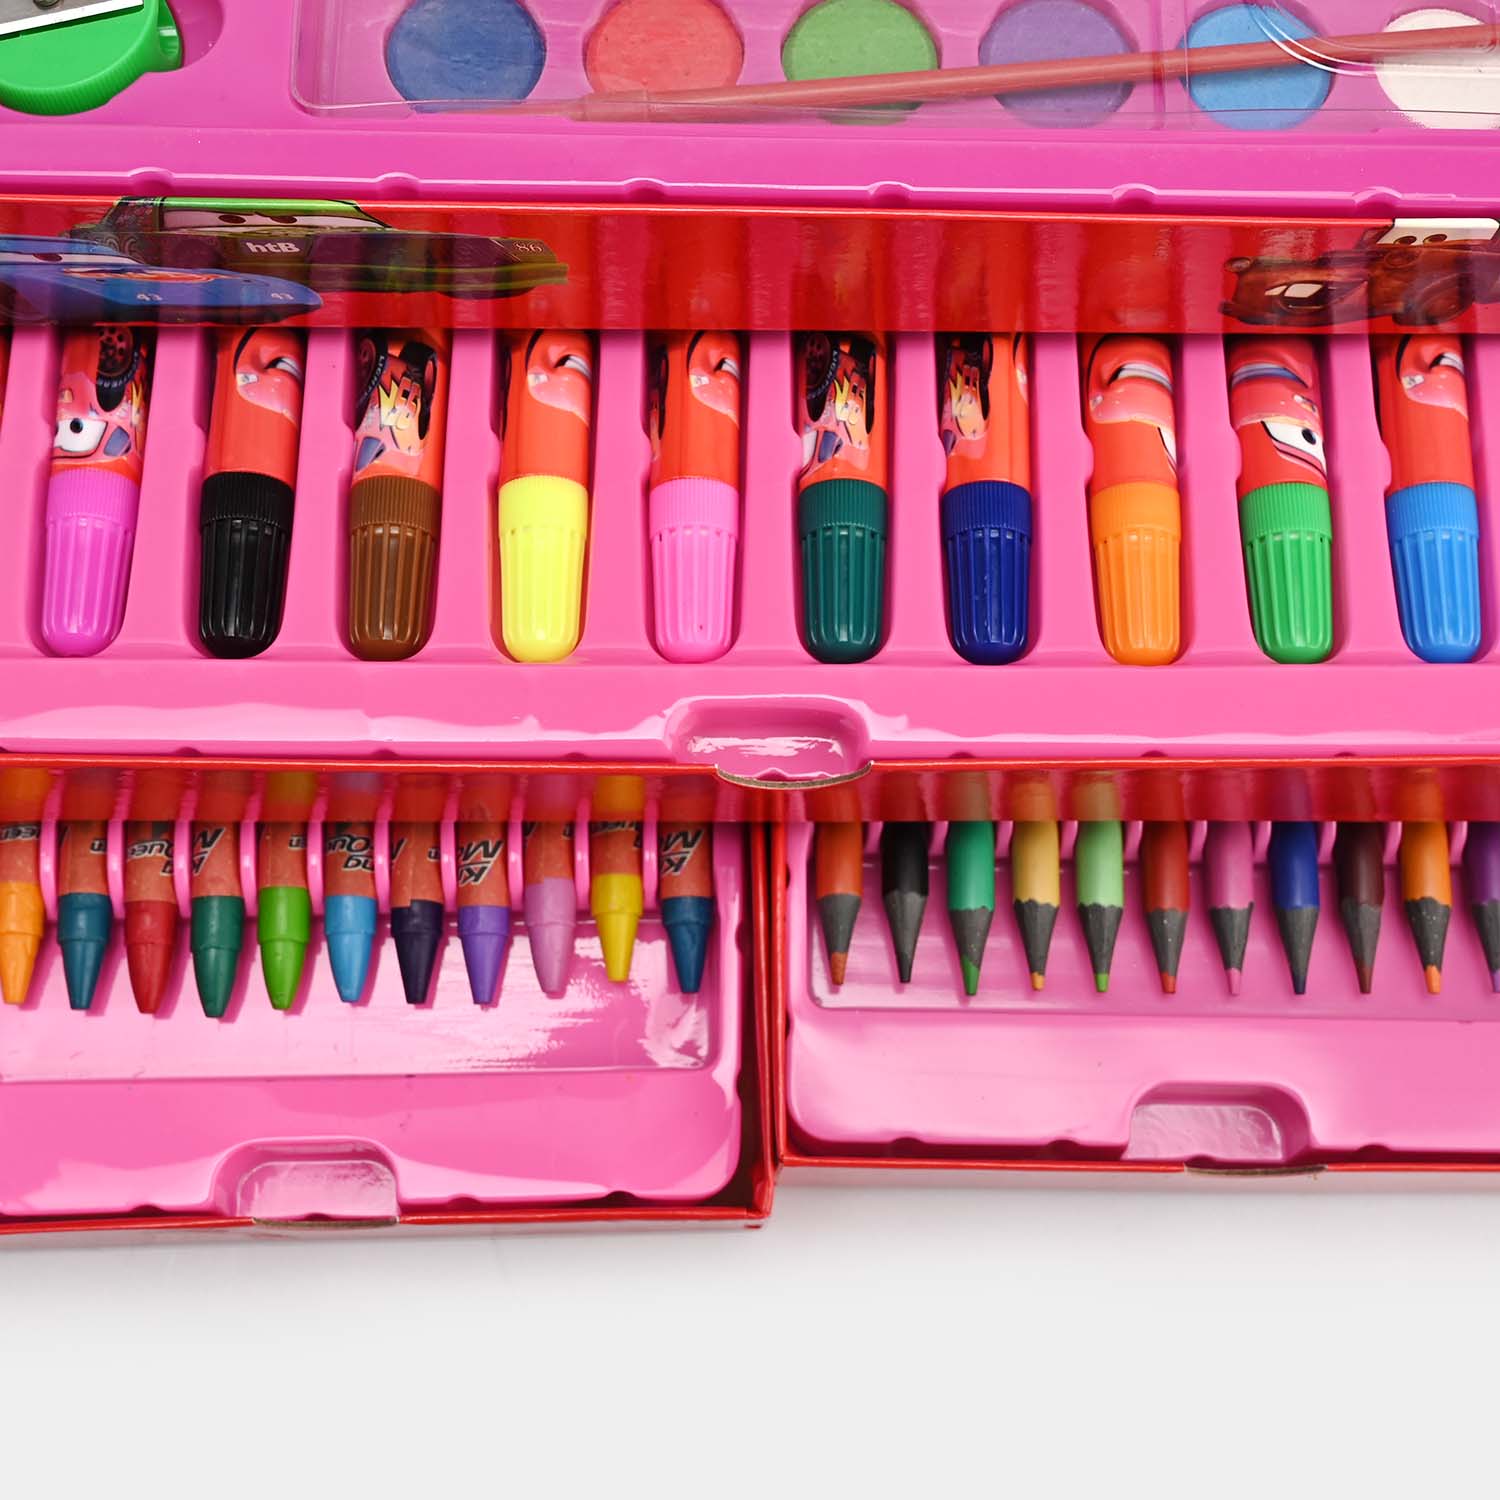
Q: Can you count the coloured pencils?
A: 11